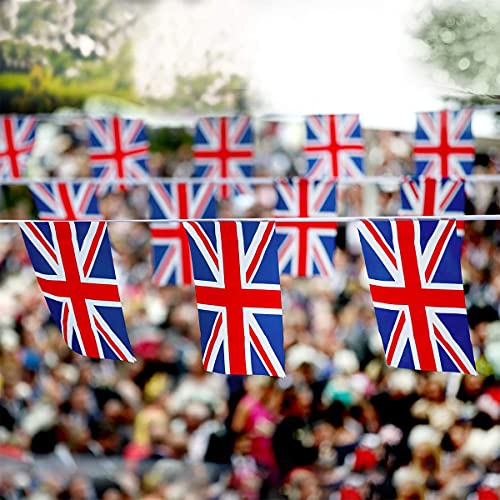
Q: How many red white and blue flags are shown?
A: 12